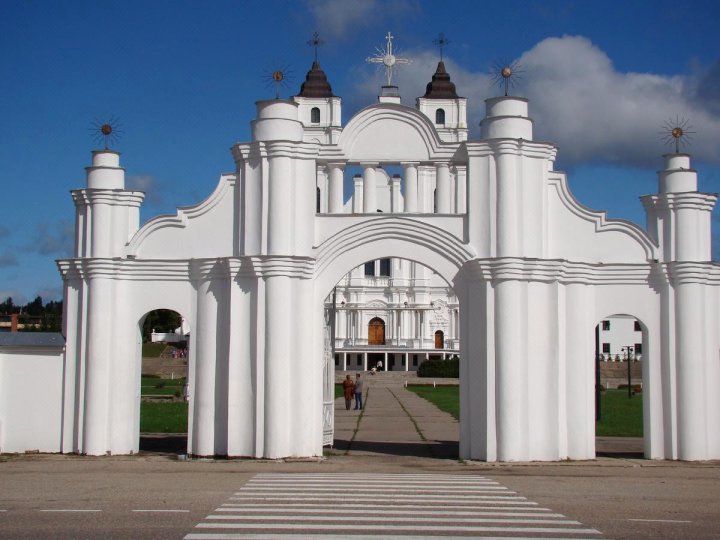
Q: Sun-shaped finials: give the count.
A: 4